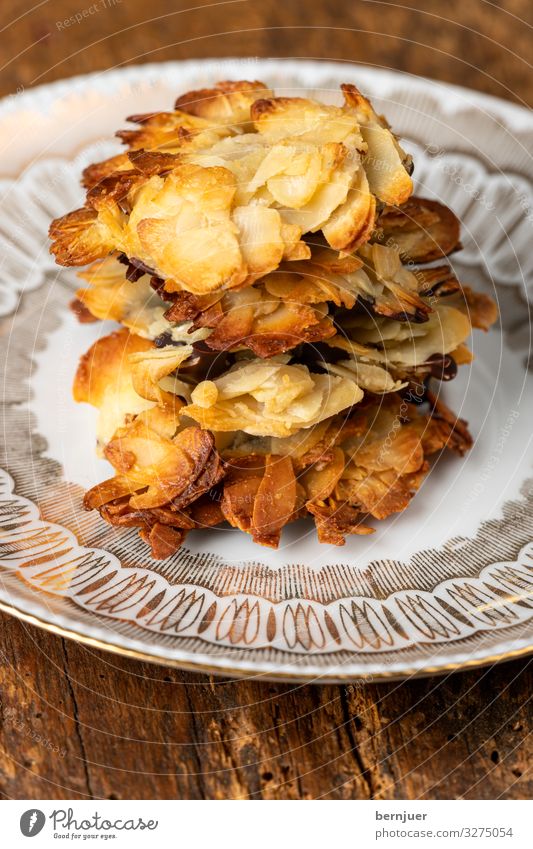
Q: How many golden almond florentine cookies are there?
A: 4